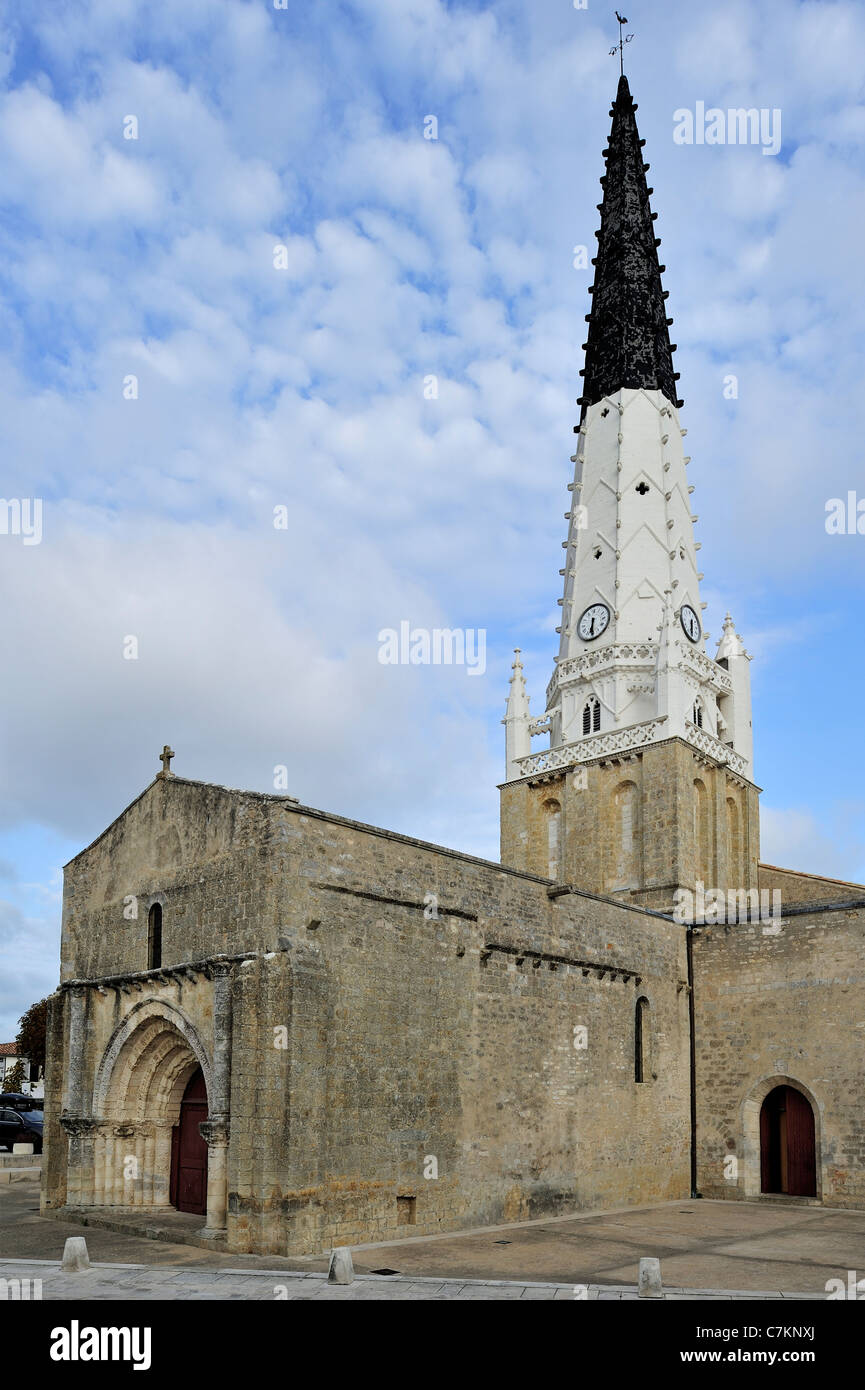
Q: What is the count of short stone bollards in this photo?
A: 3